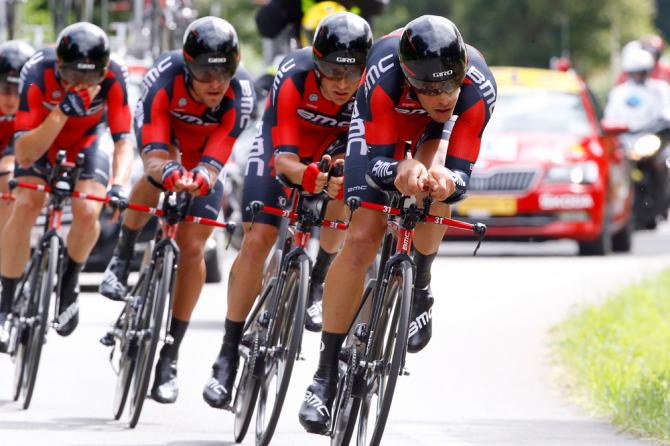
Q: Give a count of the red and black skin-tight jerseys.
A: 5